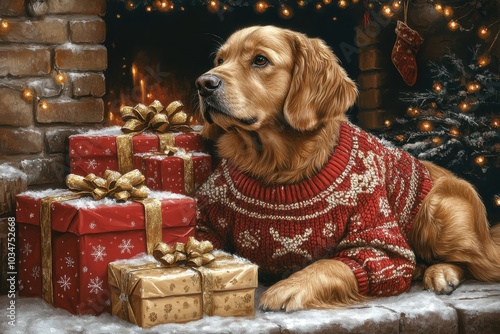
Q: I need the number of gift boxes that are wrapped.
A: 4